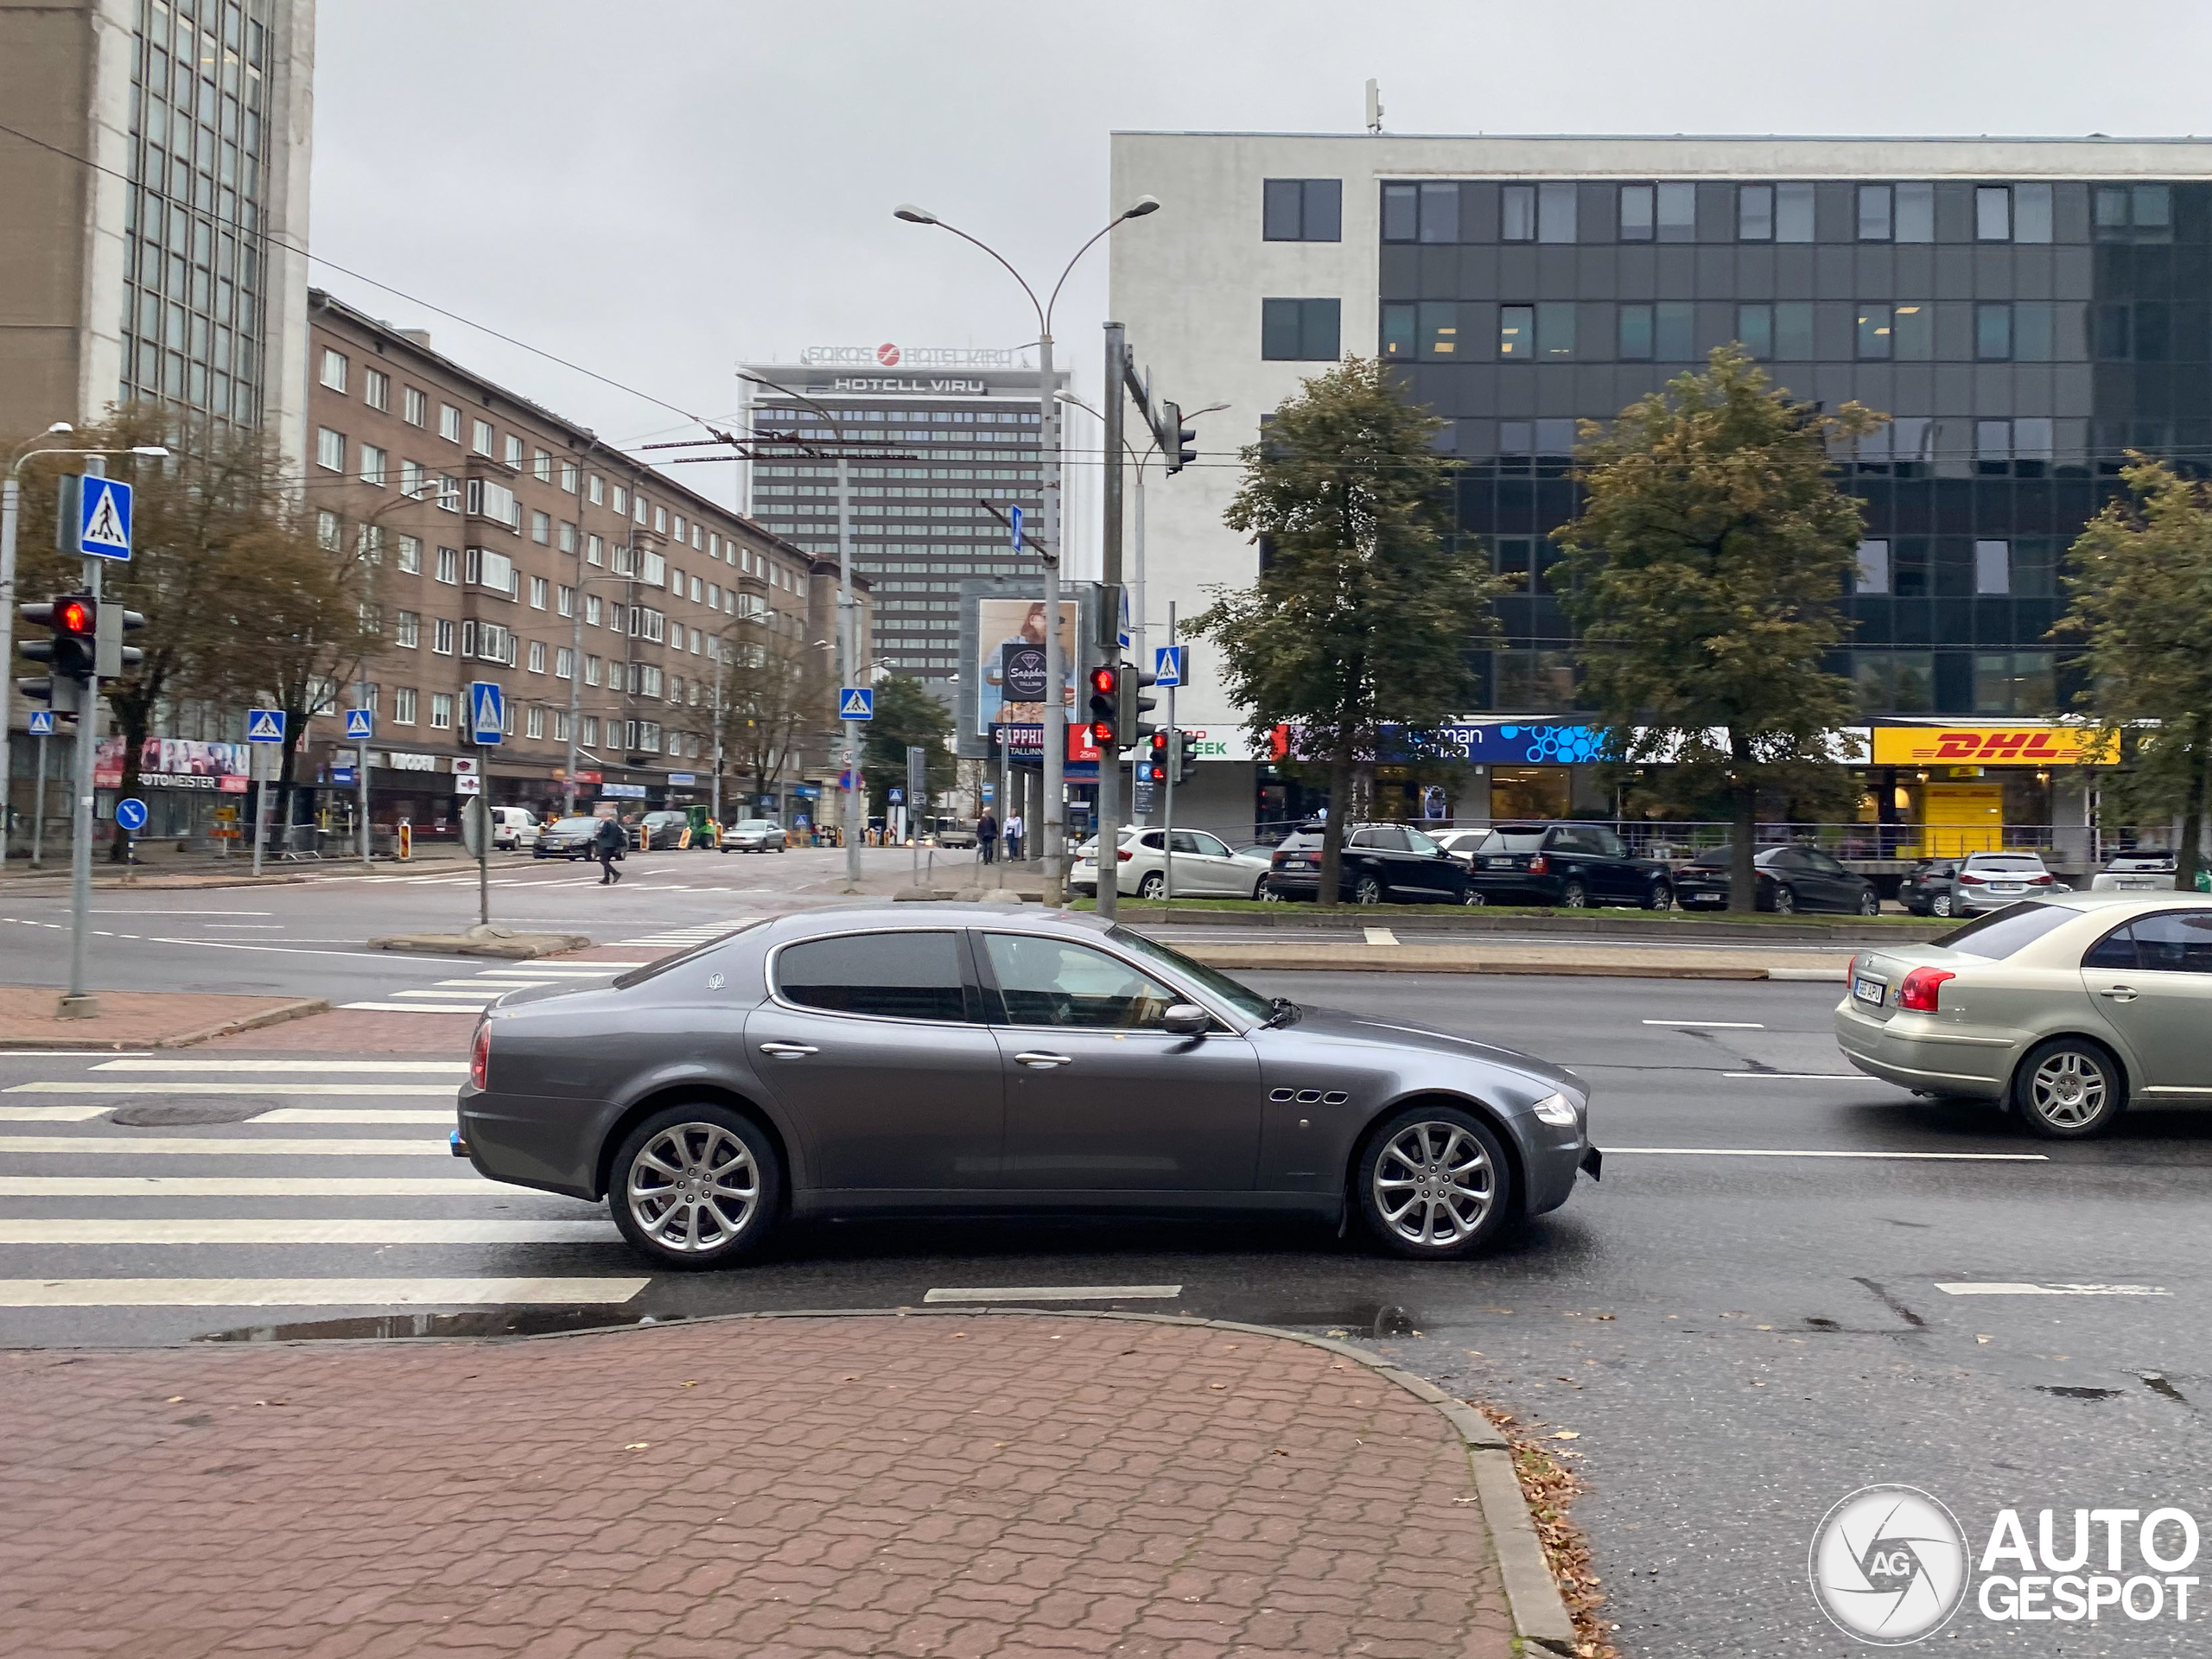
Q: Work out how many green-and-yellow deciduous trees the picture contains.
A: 3